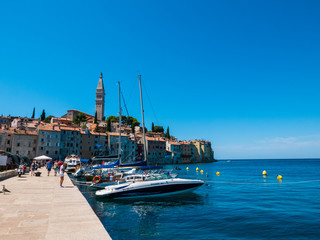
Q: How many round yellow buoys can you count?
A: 6